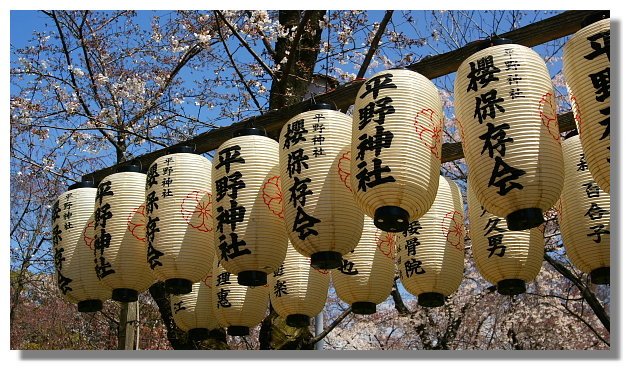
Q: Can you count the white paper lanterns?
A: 15